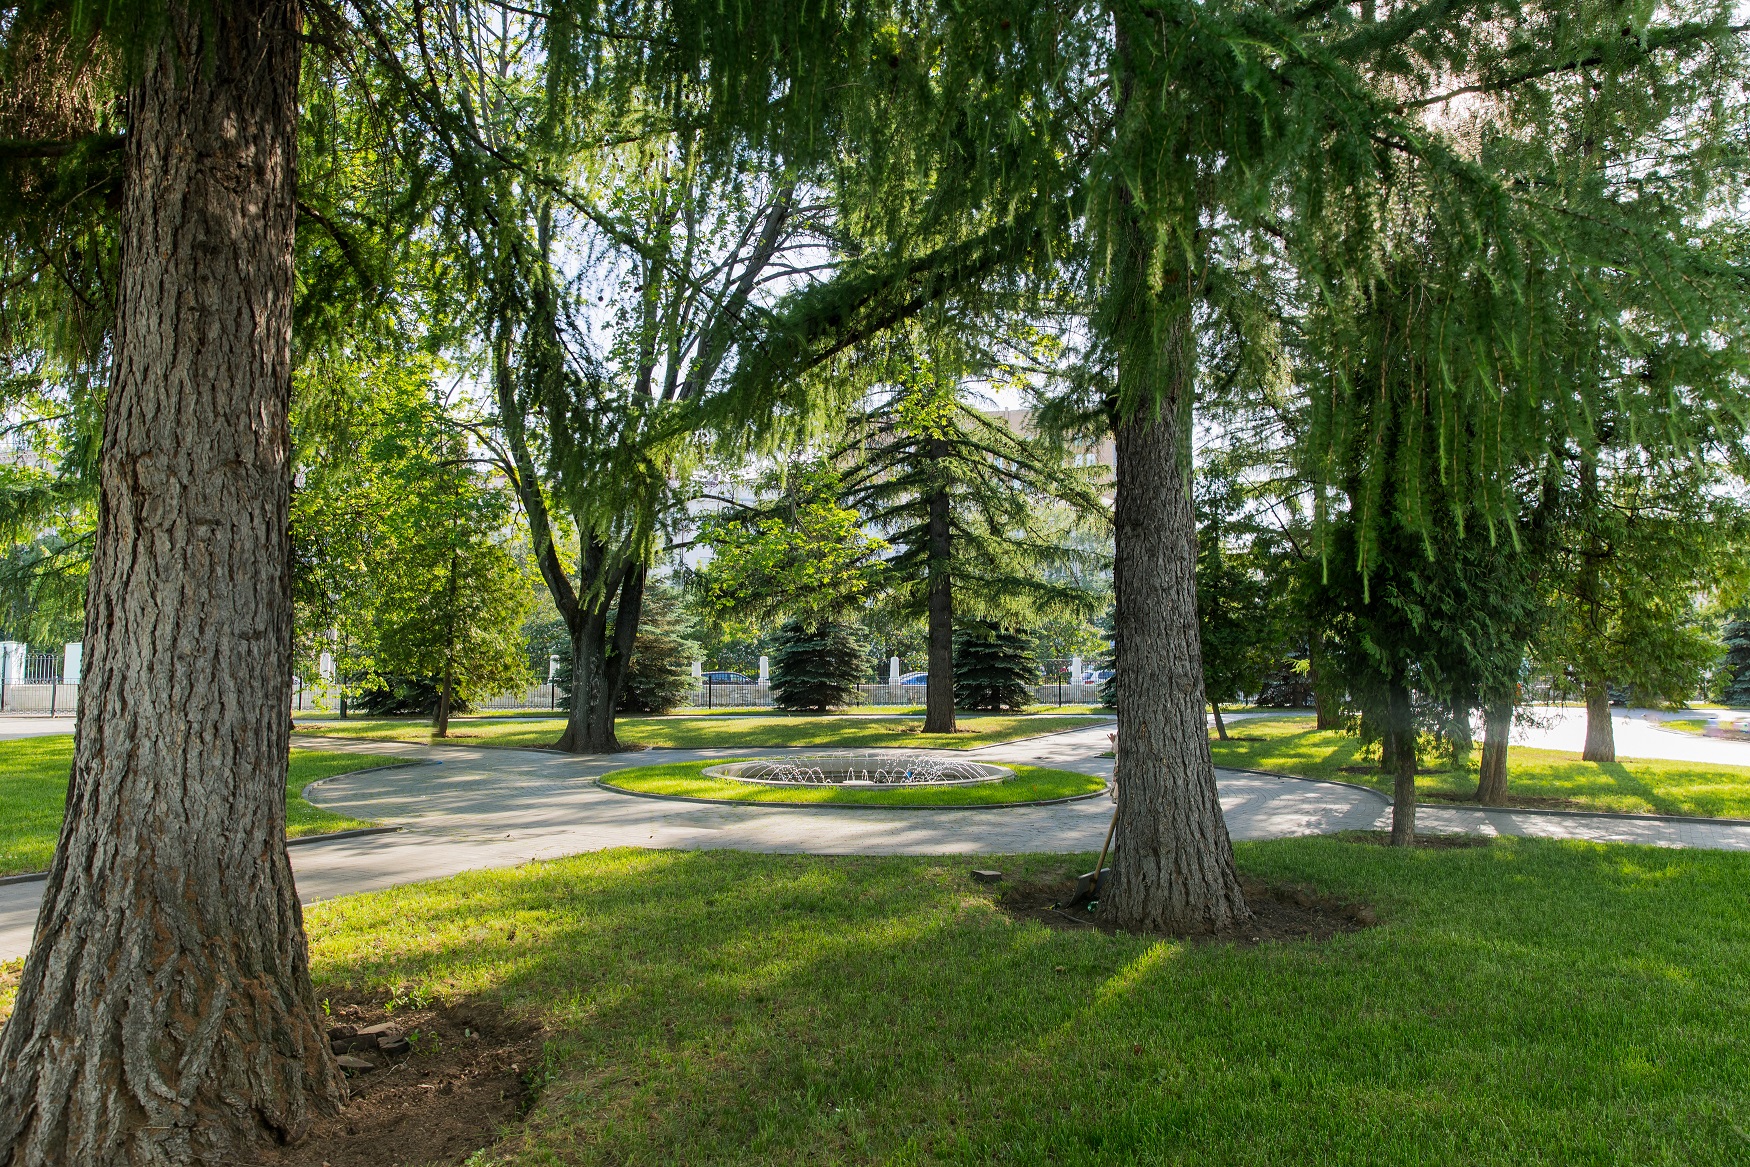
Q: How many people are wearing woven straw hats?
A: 0